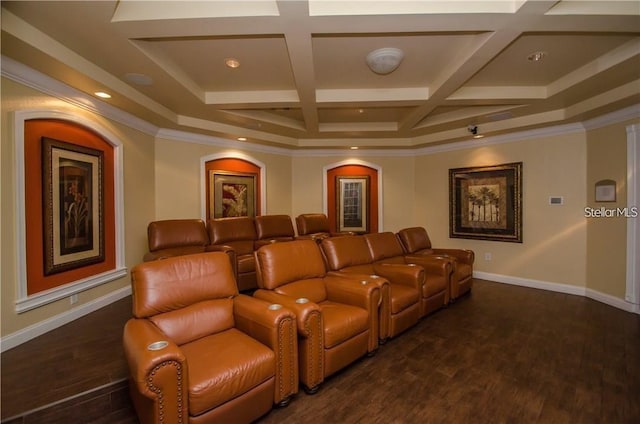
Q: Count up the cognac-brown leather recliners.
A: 9